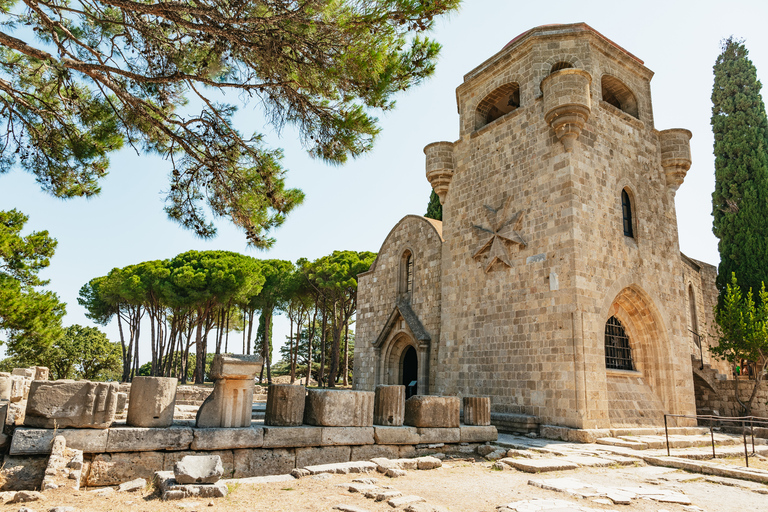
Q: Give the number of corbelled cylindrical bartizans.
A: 3